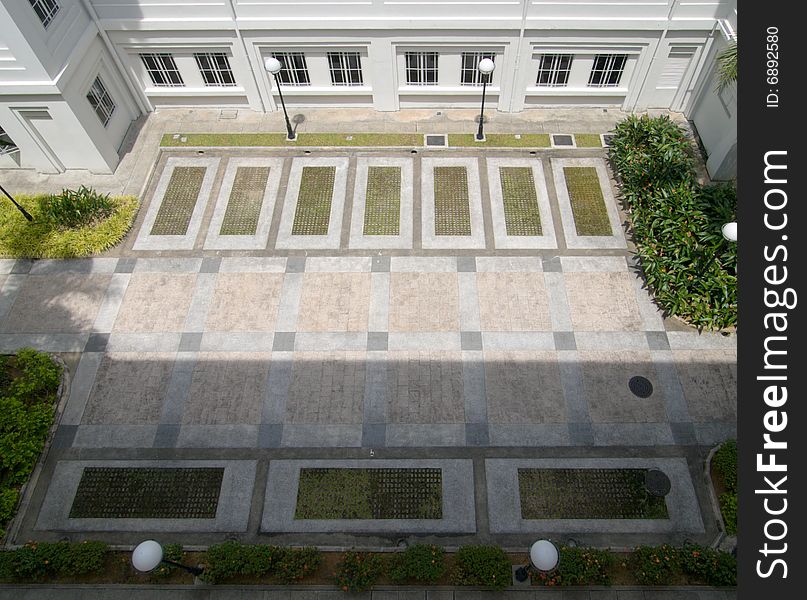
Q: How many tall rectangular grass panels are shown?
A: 7